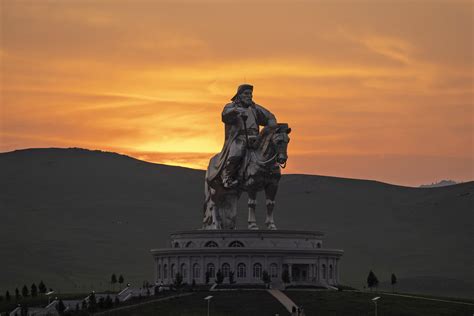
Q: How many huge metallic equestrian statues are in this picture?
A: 1